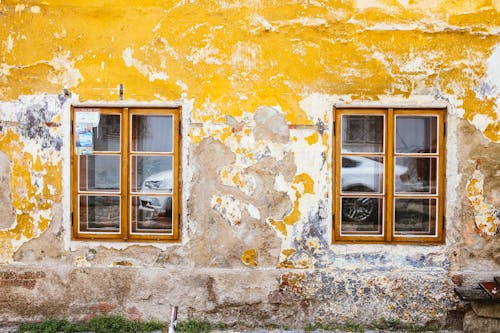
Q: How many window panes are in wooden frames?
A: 12